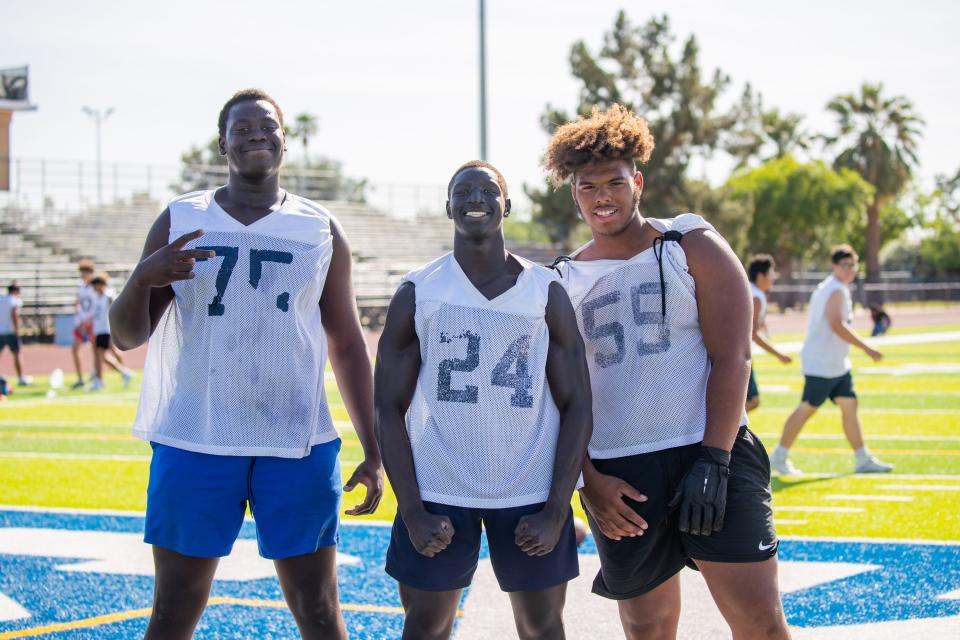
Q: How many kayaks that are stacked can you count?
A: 0